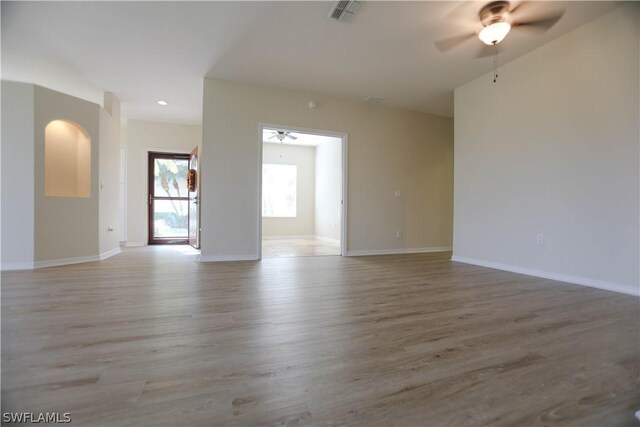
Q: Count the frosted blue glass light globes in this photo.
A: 0